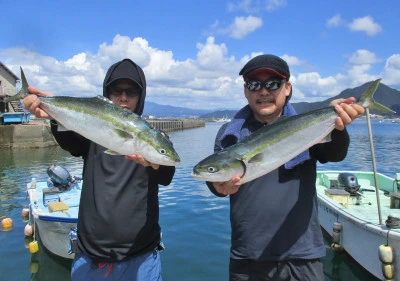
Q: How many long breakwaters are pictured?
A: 1